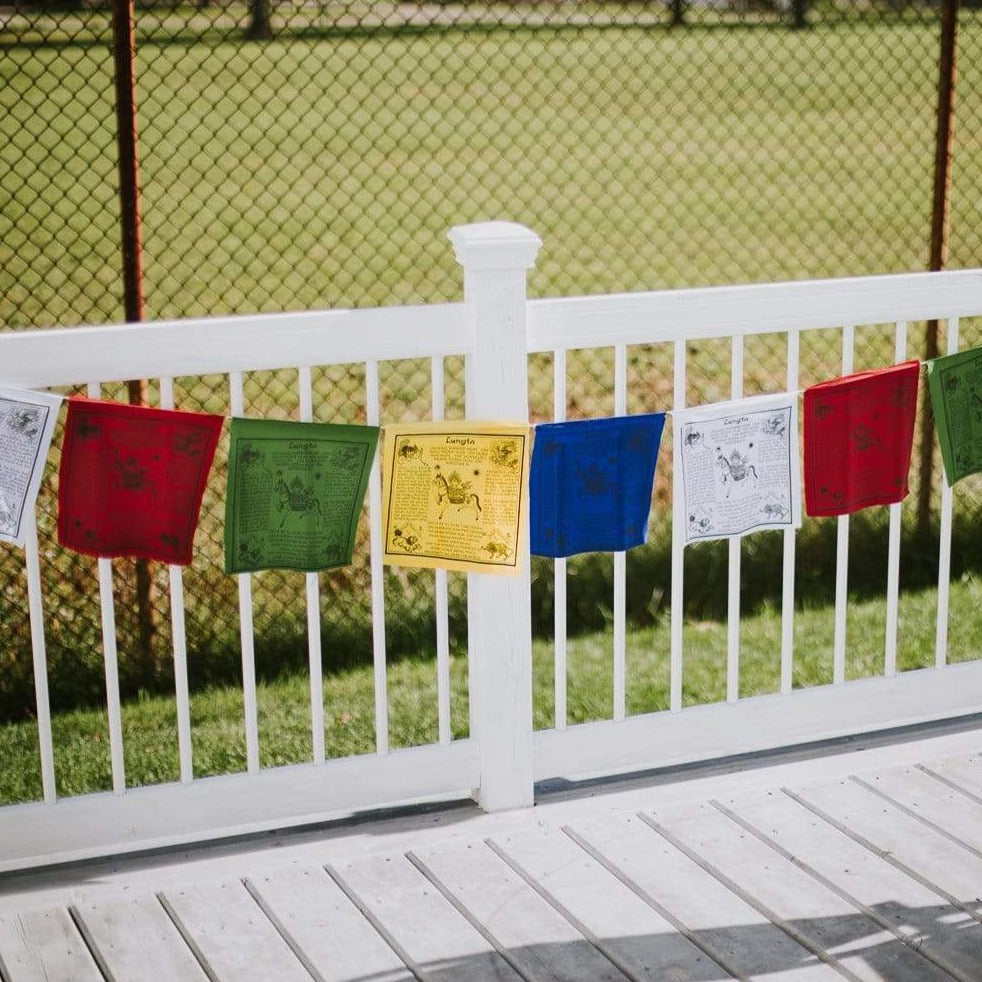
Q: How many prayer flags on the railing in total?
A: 8